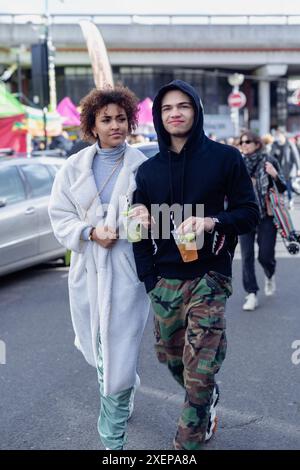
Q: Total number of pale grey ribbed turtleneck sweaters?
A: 1